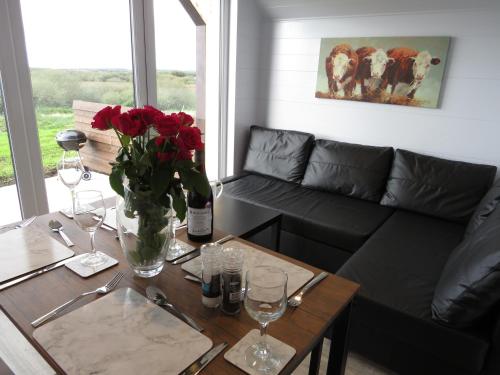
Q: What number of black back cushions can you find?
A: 5